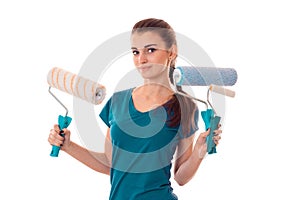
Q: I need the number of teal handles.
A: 3